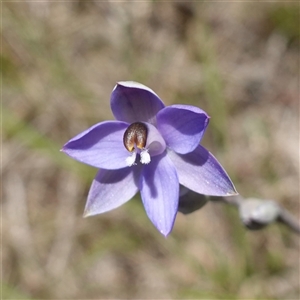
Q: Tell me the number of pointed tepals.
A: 6